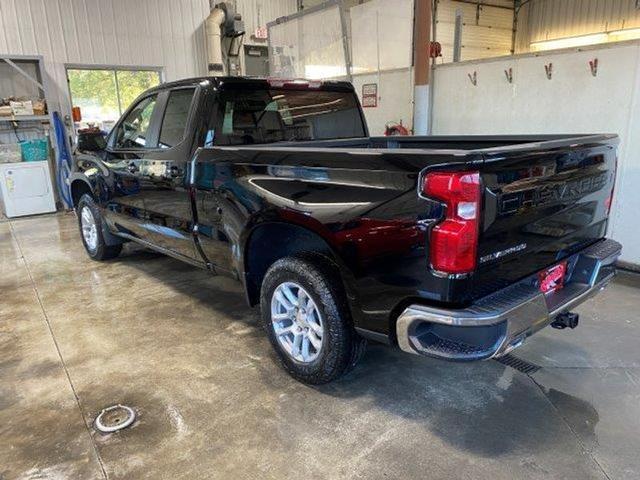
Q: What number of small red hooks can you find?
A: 4